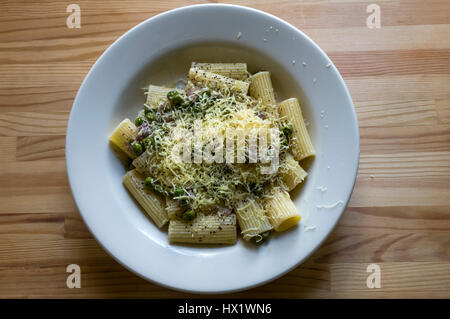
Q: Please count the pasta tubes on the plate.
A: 13